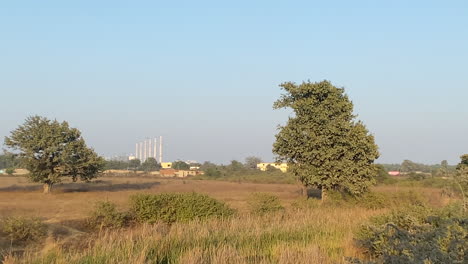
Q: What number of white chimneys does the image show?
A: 6